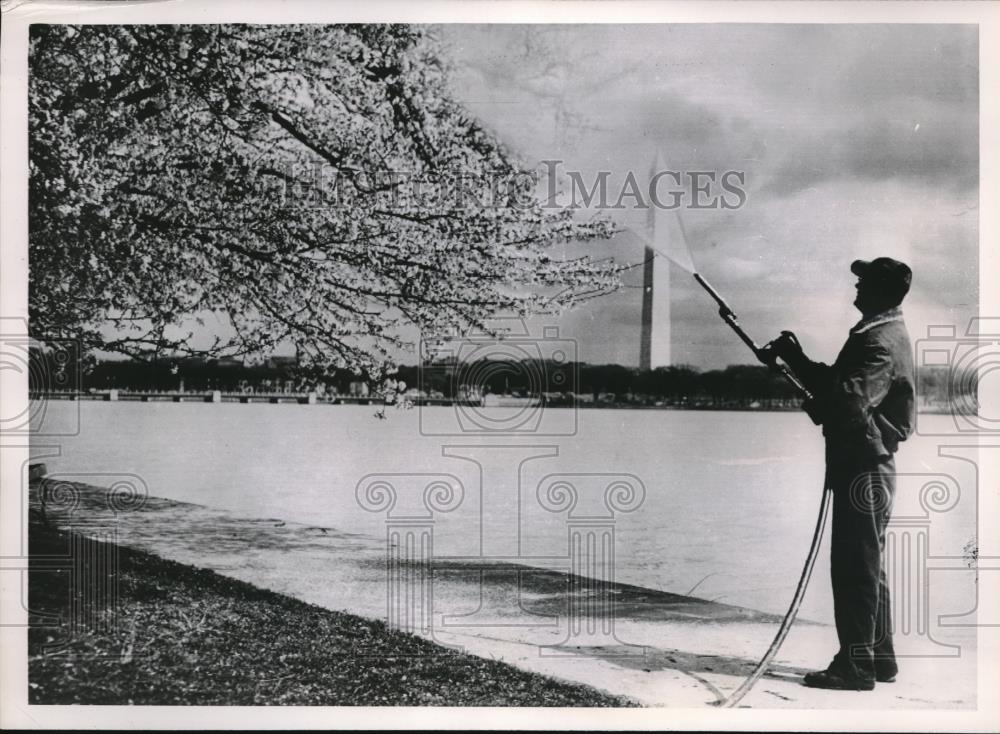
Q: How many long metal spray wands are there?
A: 1